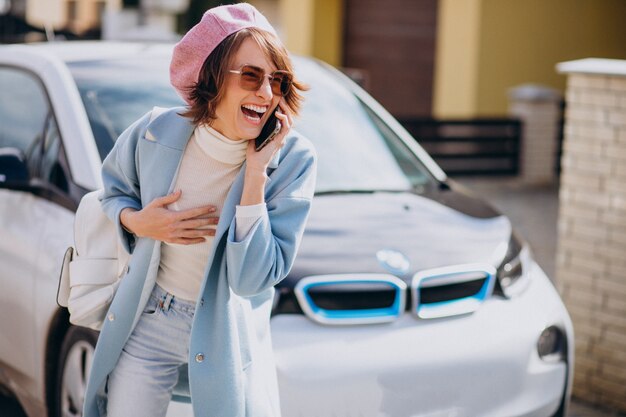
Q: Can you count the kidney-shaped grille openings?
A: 2